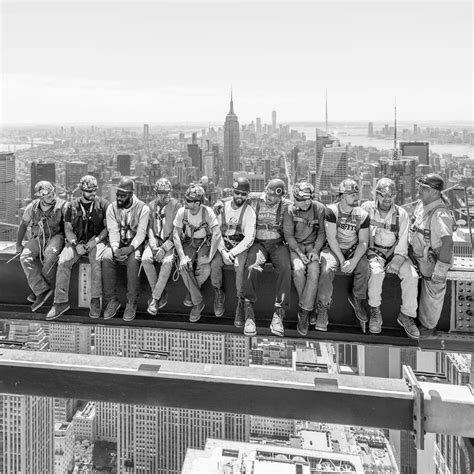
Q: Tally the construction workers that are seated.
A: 11